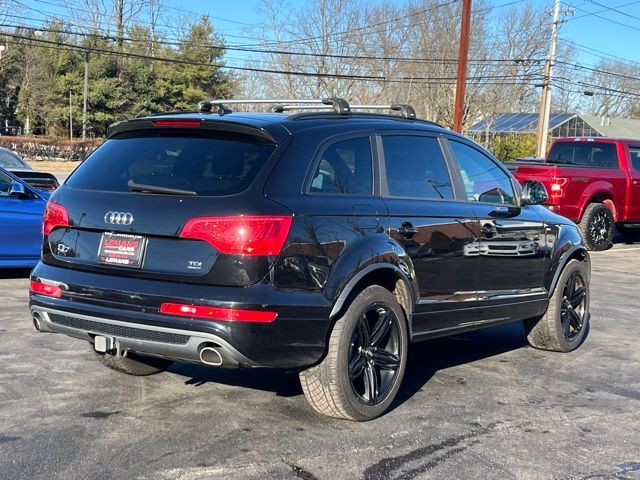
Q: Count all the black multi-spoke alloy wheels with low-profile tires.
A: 2